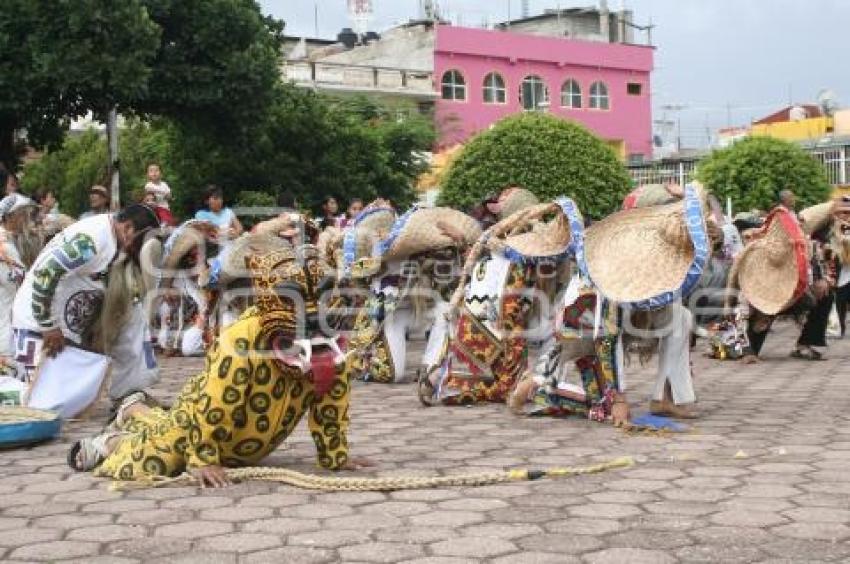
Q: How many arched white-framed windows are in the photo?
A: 5